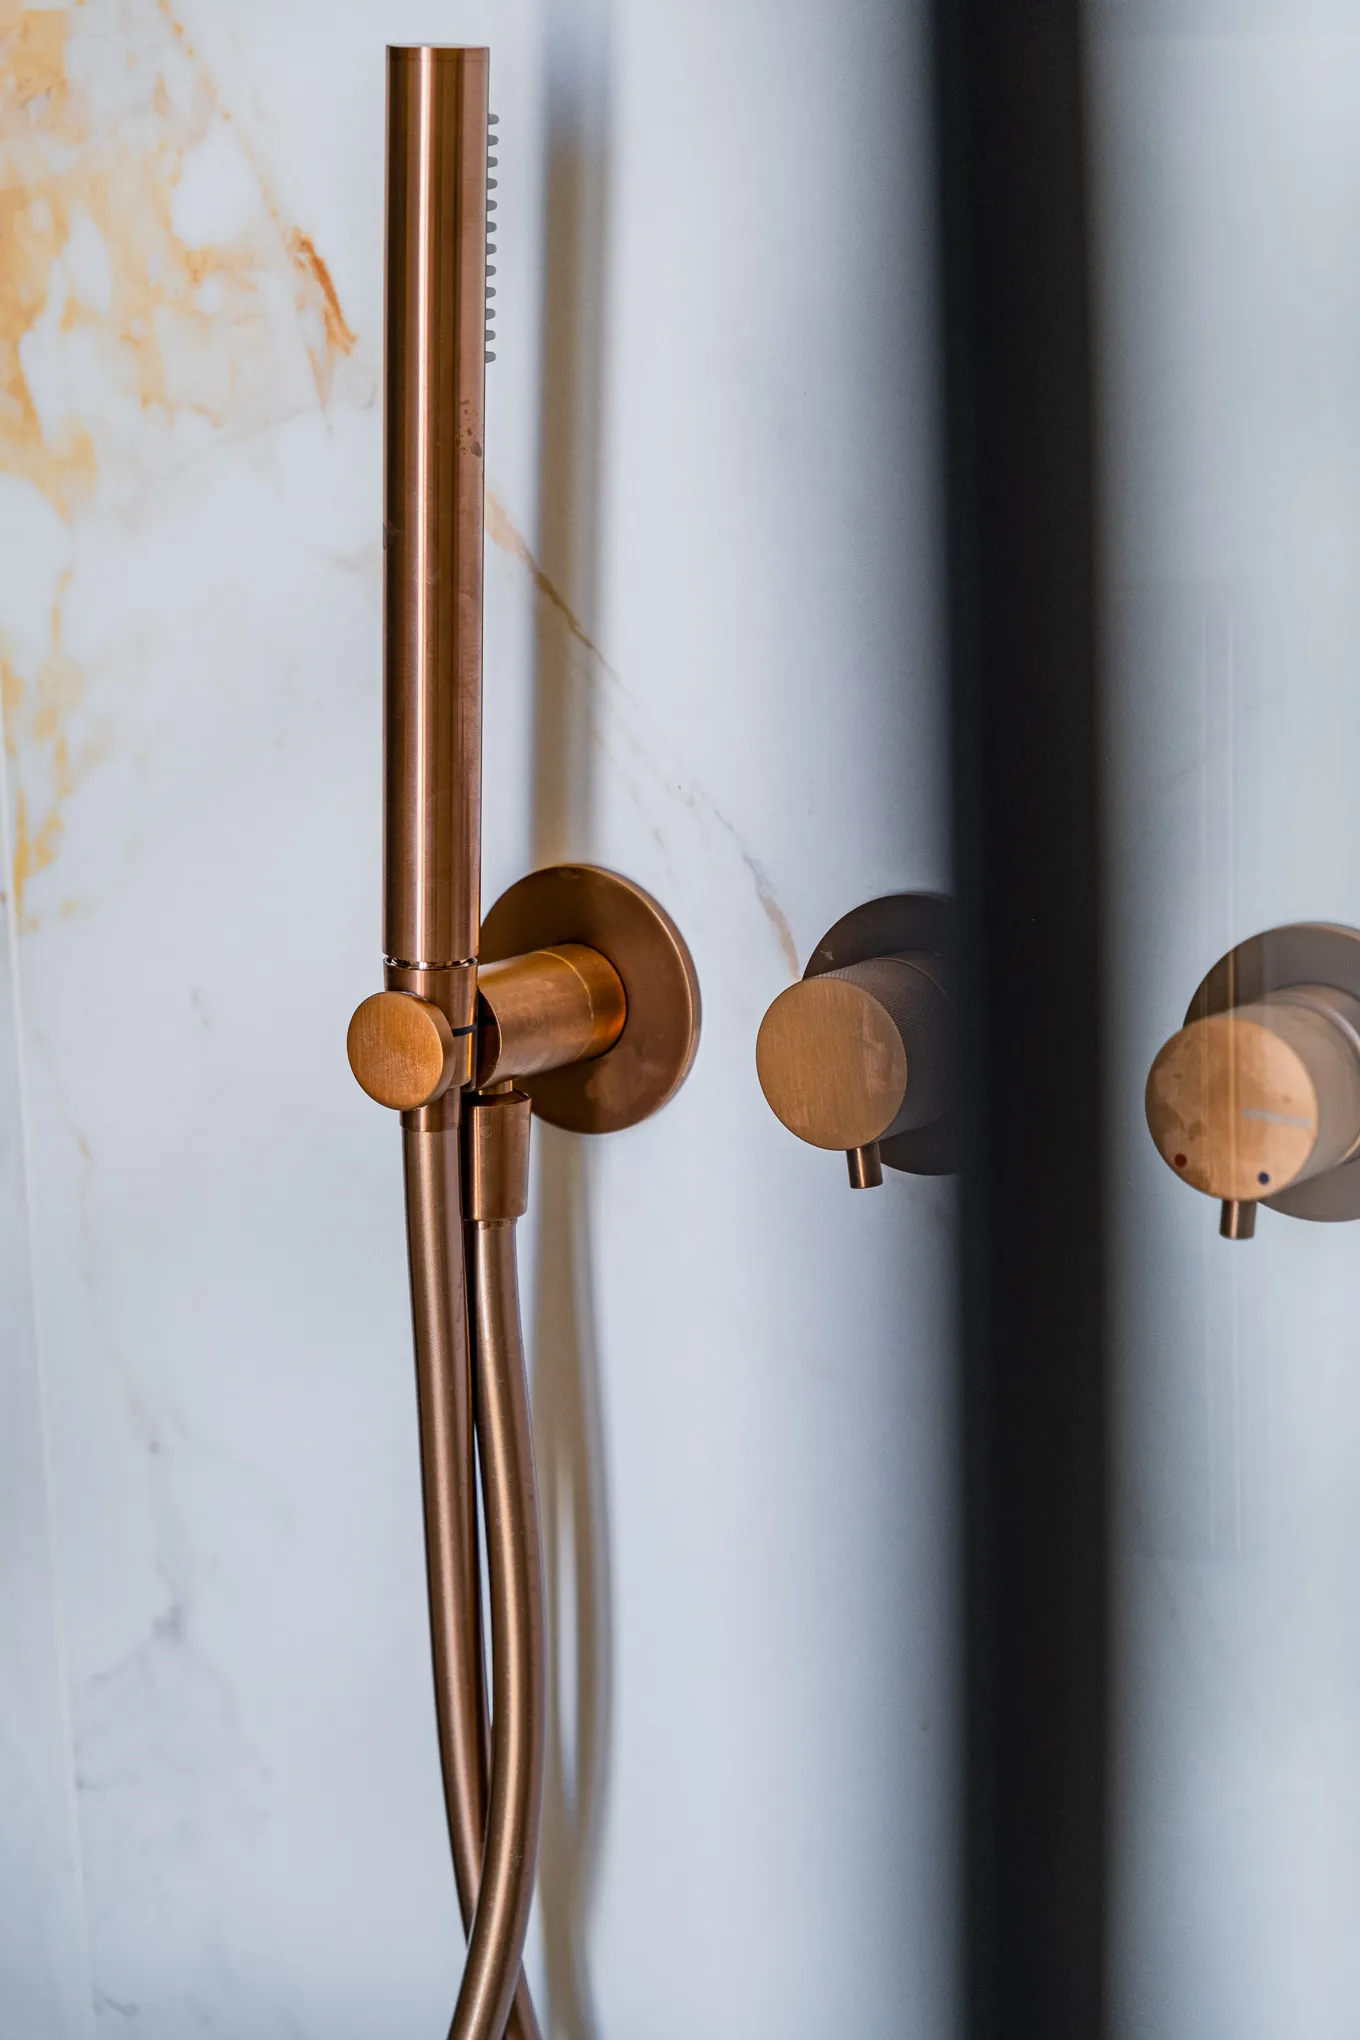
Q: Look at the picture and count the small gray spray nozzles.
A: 12